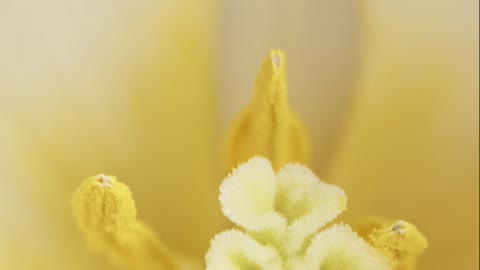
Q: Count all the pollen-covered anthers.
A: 3